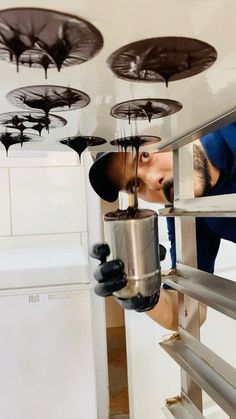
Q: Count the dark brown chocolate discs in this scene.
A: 8